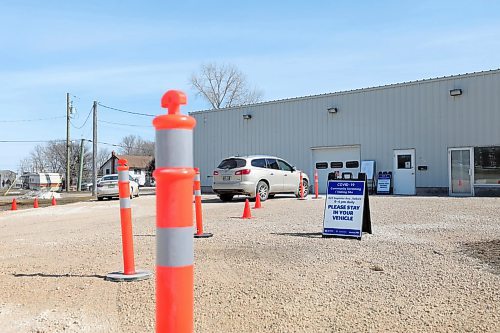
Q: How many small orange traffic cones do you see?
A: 5